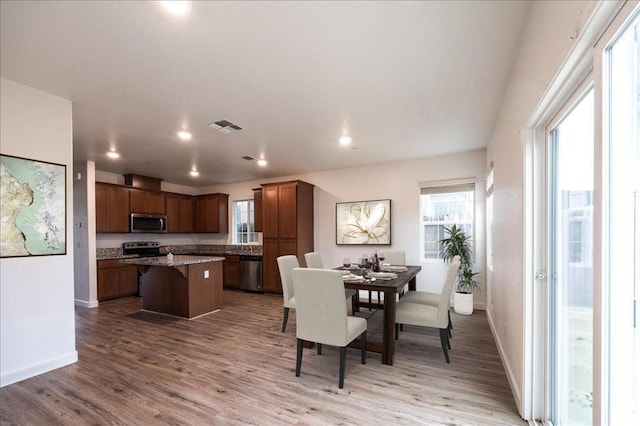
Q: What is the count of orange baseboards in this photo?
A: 0